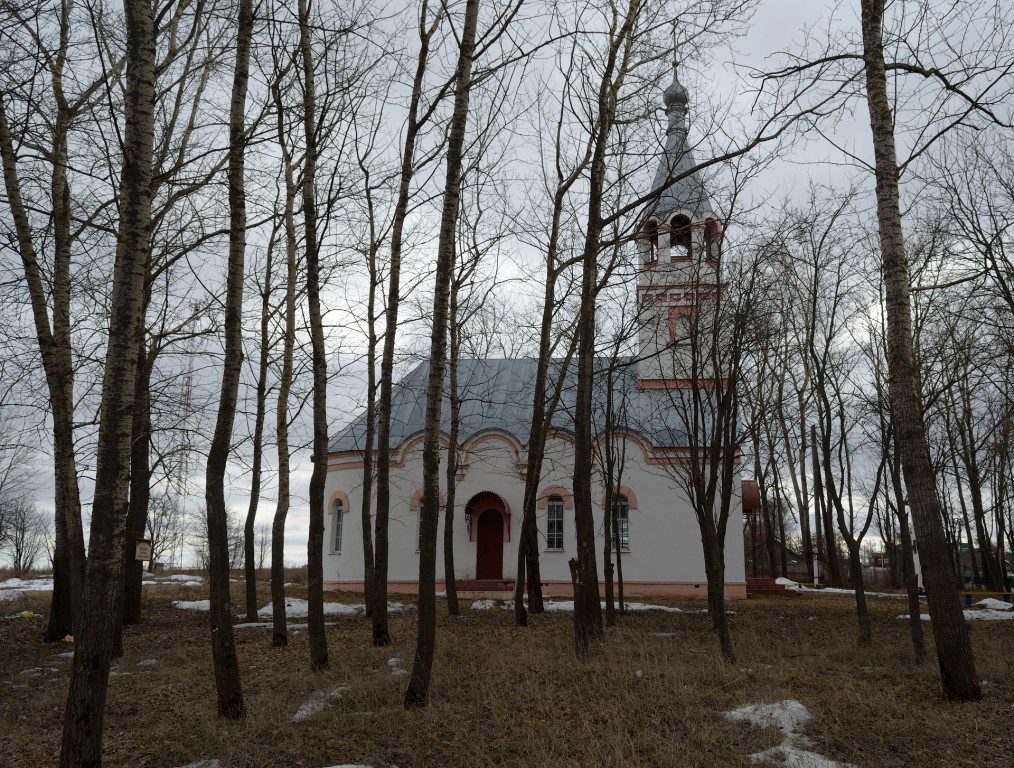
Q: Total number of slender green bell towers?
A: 0